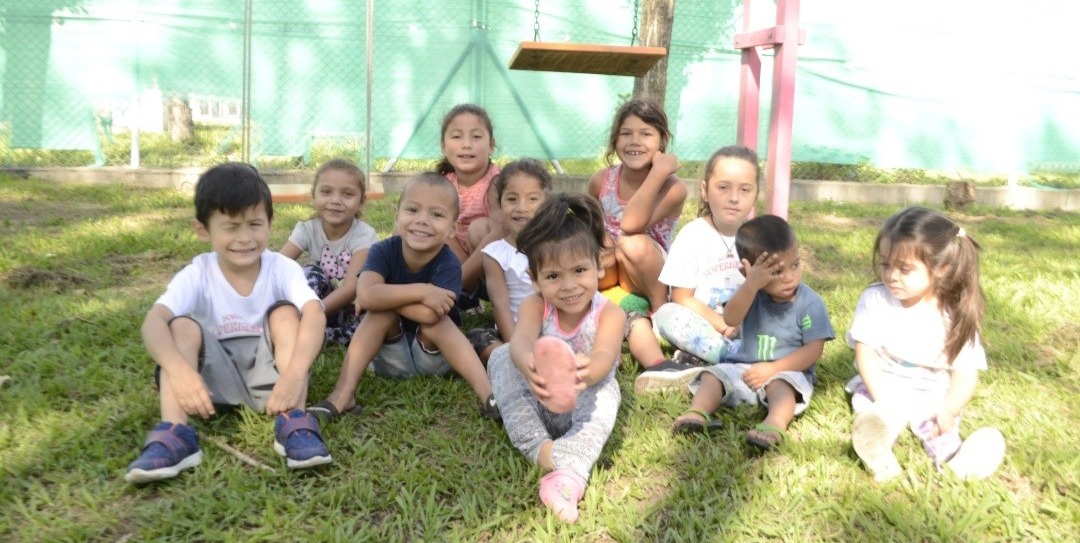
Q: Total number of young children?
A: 10